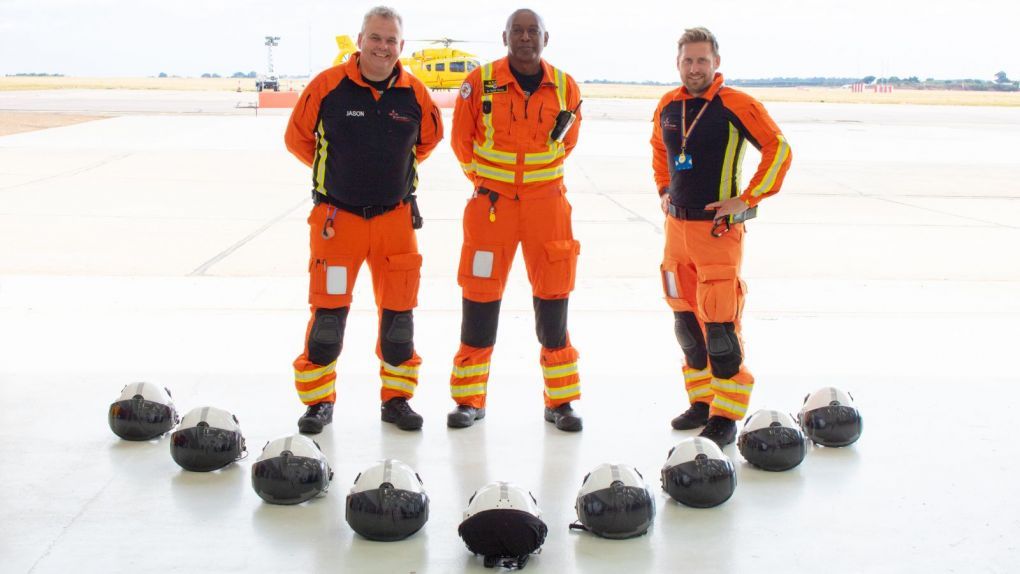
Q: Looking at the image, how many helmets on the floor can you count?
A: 9